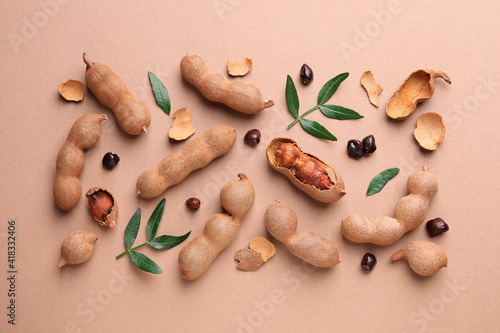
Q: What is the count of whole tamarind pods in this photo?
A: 9